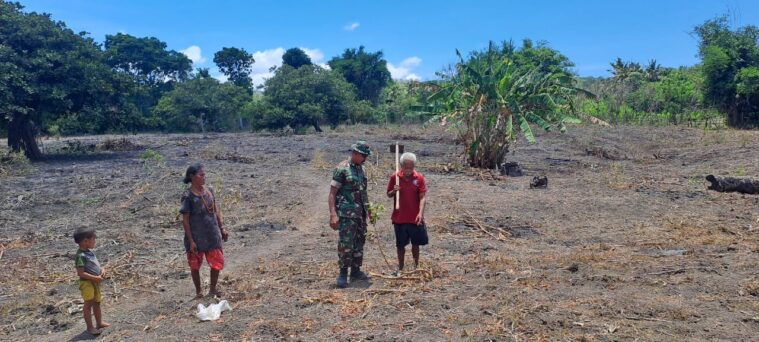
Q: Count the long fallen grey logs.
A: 1